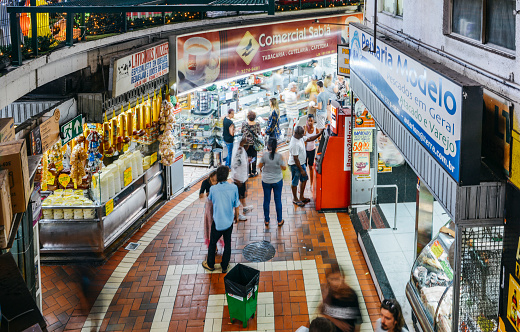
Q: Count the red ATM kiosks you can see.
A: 1